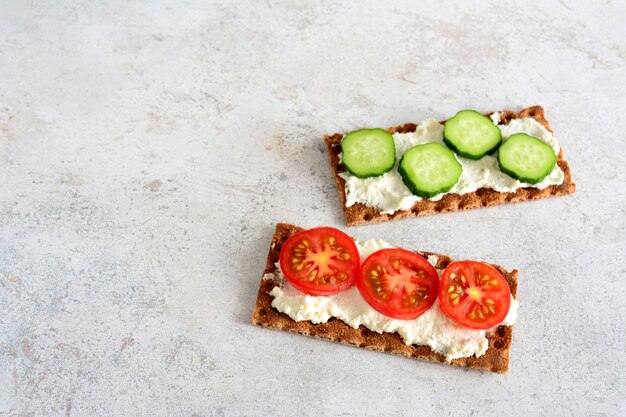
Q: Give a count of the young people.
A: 0